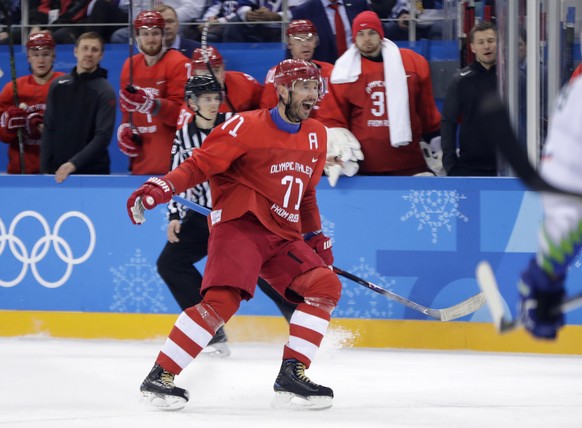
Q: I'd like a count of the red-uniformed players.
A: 6